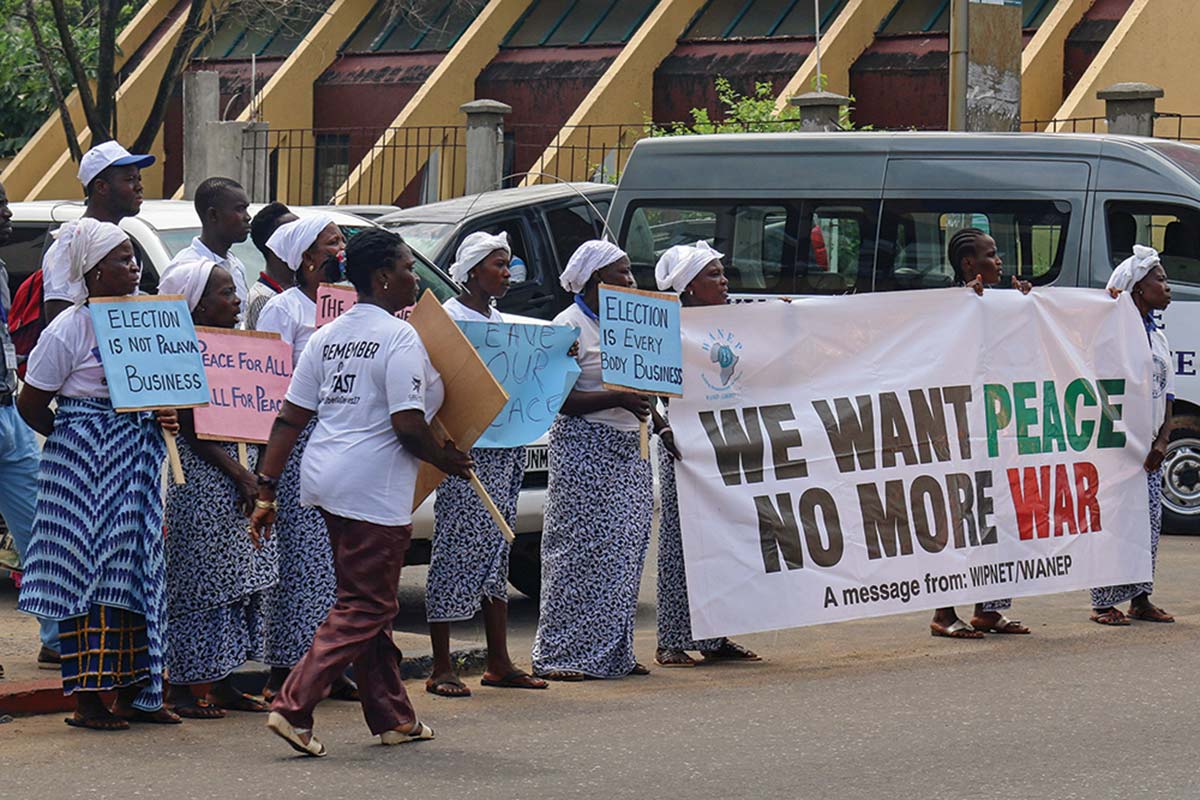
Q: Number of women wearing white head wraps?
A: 7